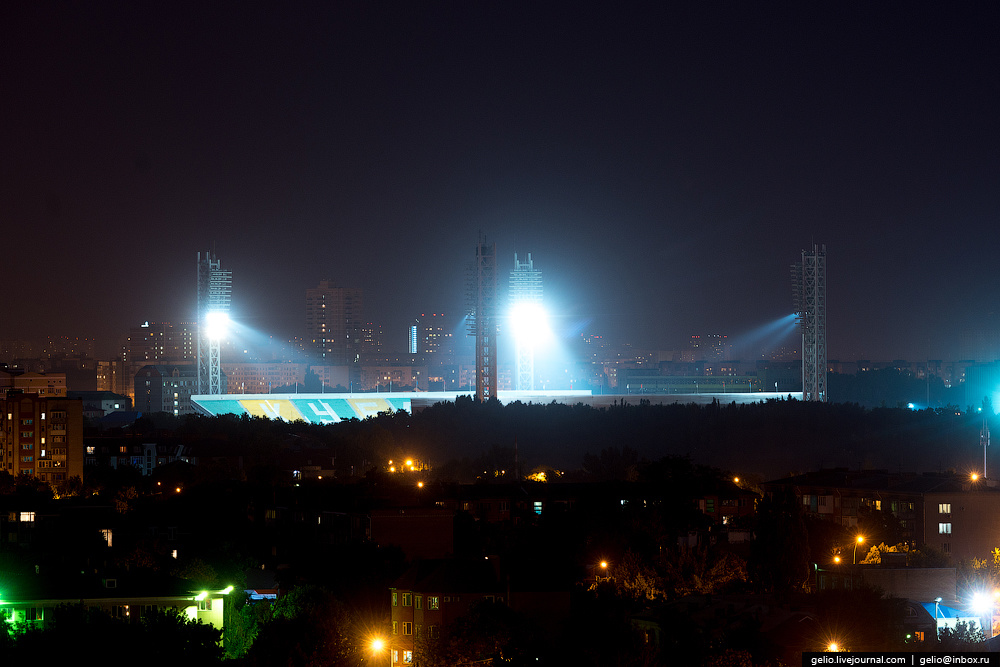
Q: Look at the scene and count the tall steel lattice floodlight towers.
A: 4